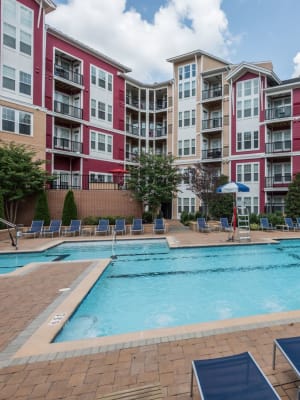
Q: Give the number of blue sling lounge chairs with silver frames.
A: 14